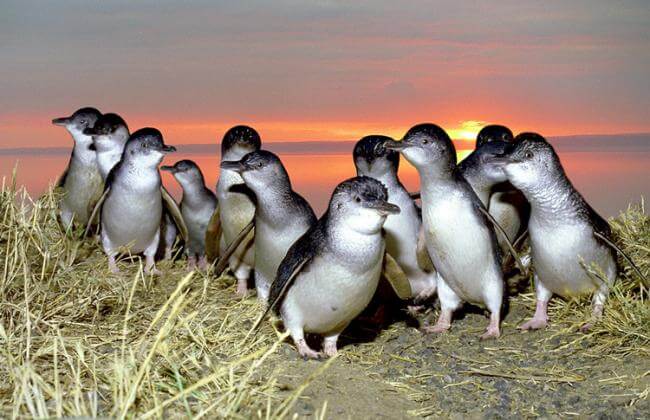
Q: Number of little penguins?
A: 12